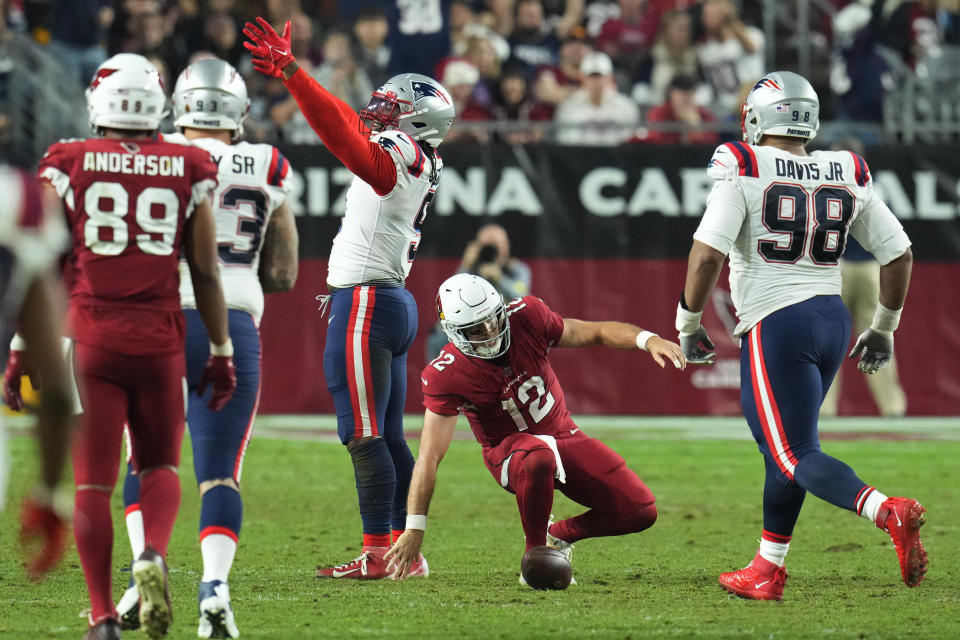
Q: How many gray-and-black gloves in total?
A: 2